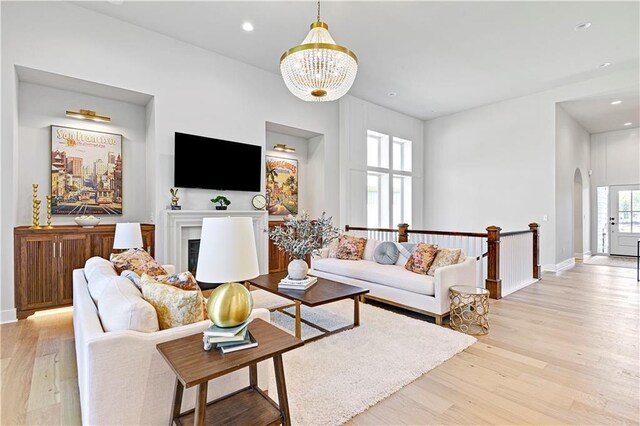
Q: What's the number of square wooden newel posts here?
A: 3